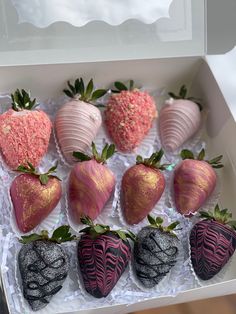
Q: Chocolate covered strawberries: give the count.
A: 12